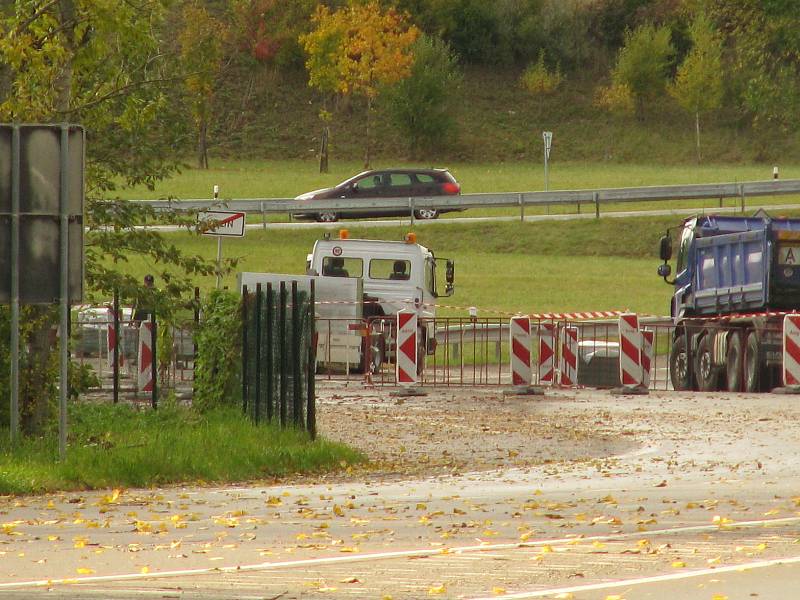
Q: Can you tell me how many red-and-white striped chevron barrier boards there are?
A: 9